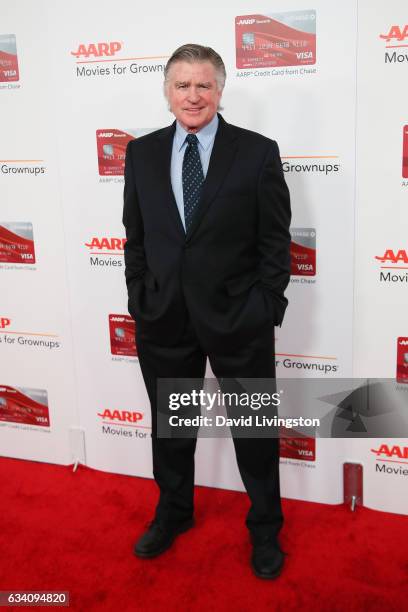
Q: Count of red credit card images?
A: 10